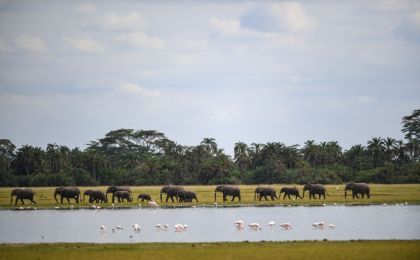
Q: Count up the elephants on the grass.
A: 13